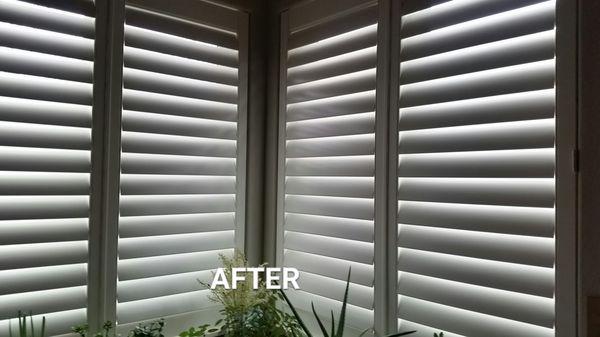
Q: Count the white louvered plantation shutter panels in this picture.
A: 4